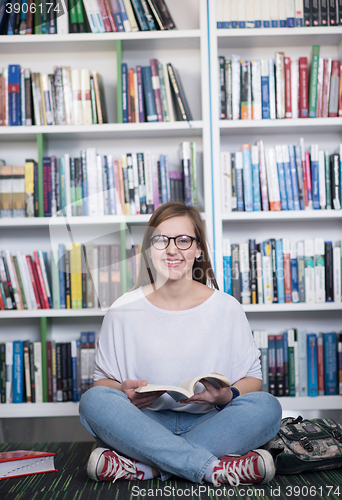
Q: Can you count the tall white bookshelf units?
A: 2